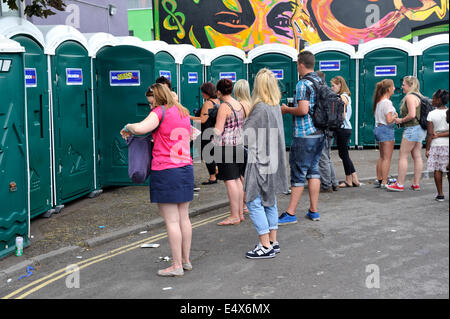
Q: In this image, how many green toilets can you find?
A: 11